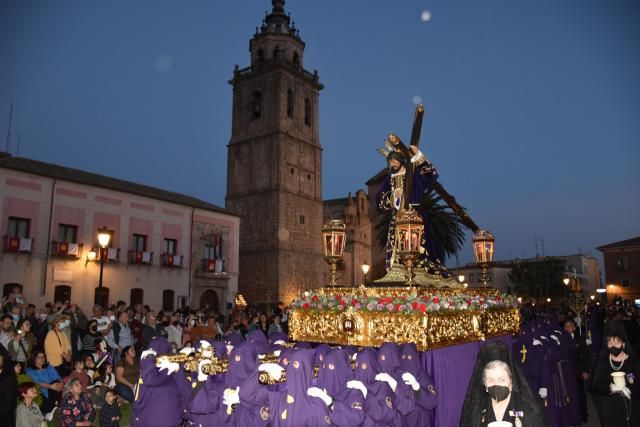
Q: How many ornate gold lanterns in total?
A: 3